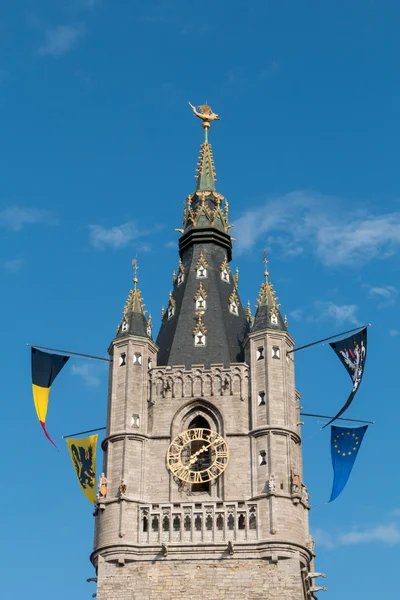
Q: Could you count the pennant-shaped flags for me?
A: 4